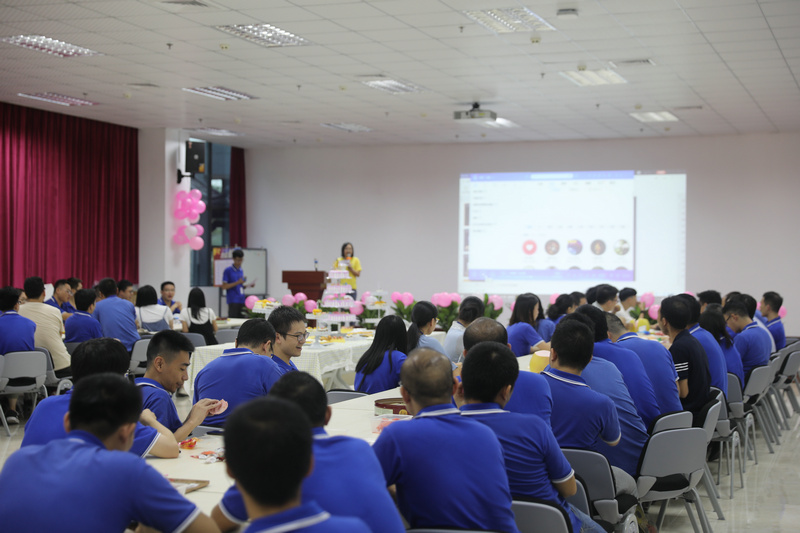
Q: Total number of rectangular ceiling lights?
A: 11